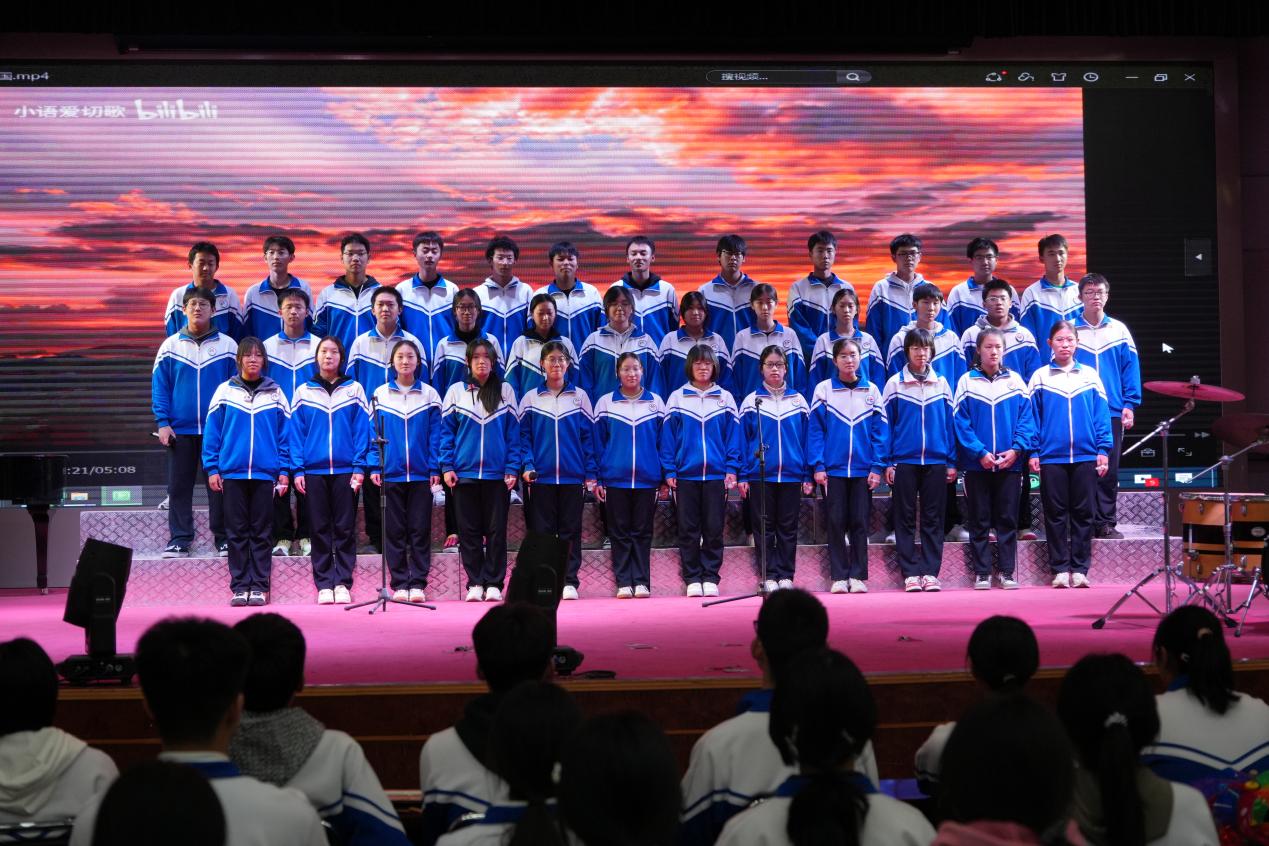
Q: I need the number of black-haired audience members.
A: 13